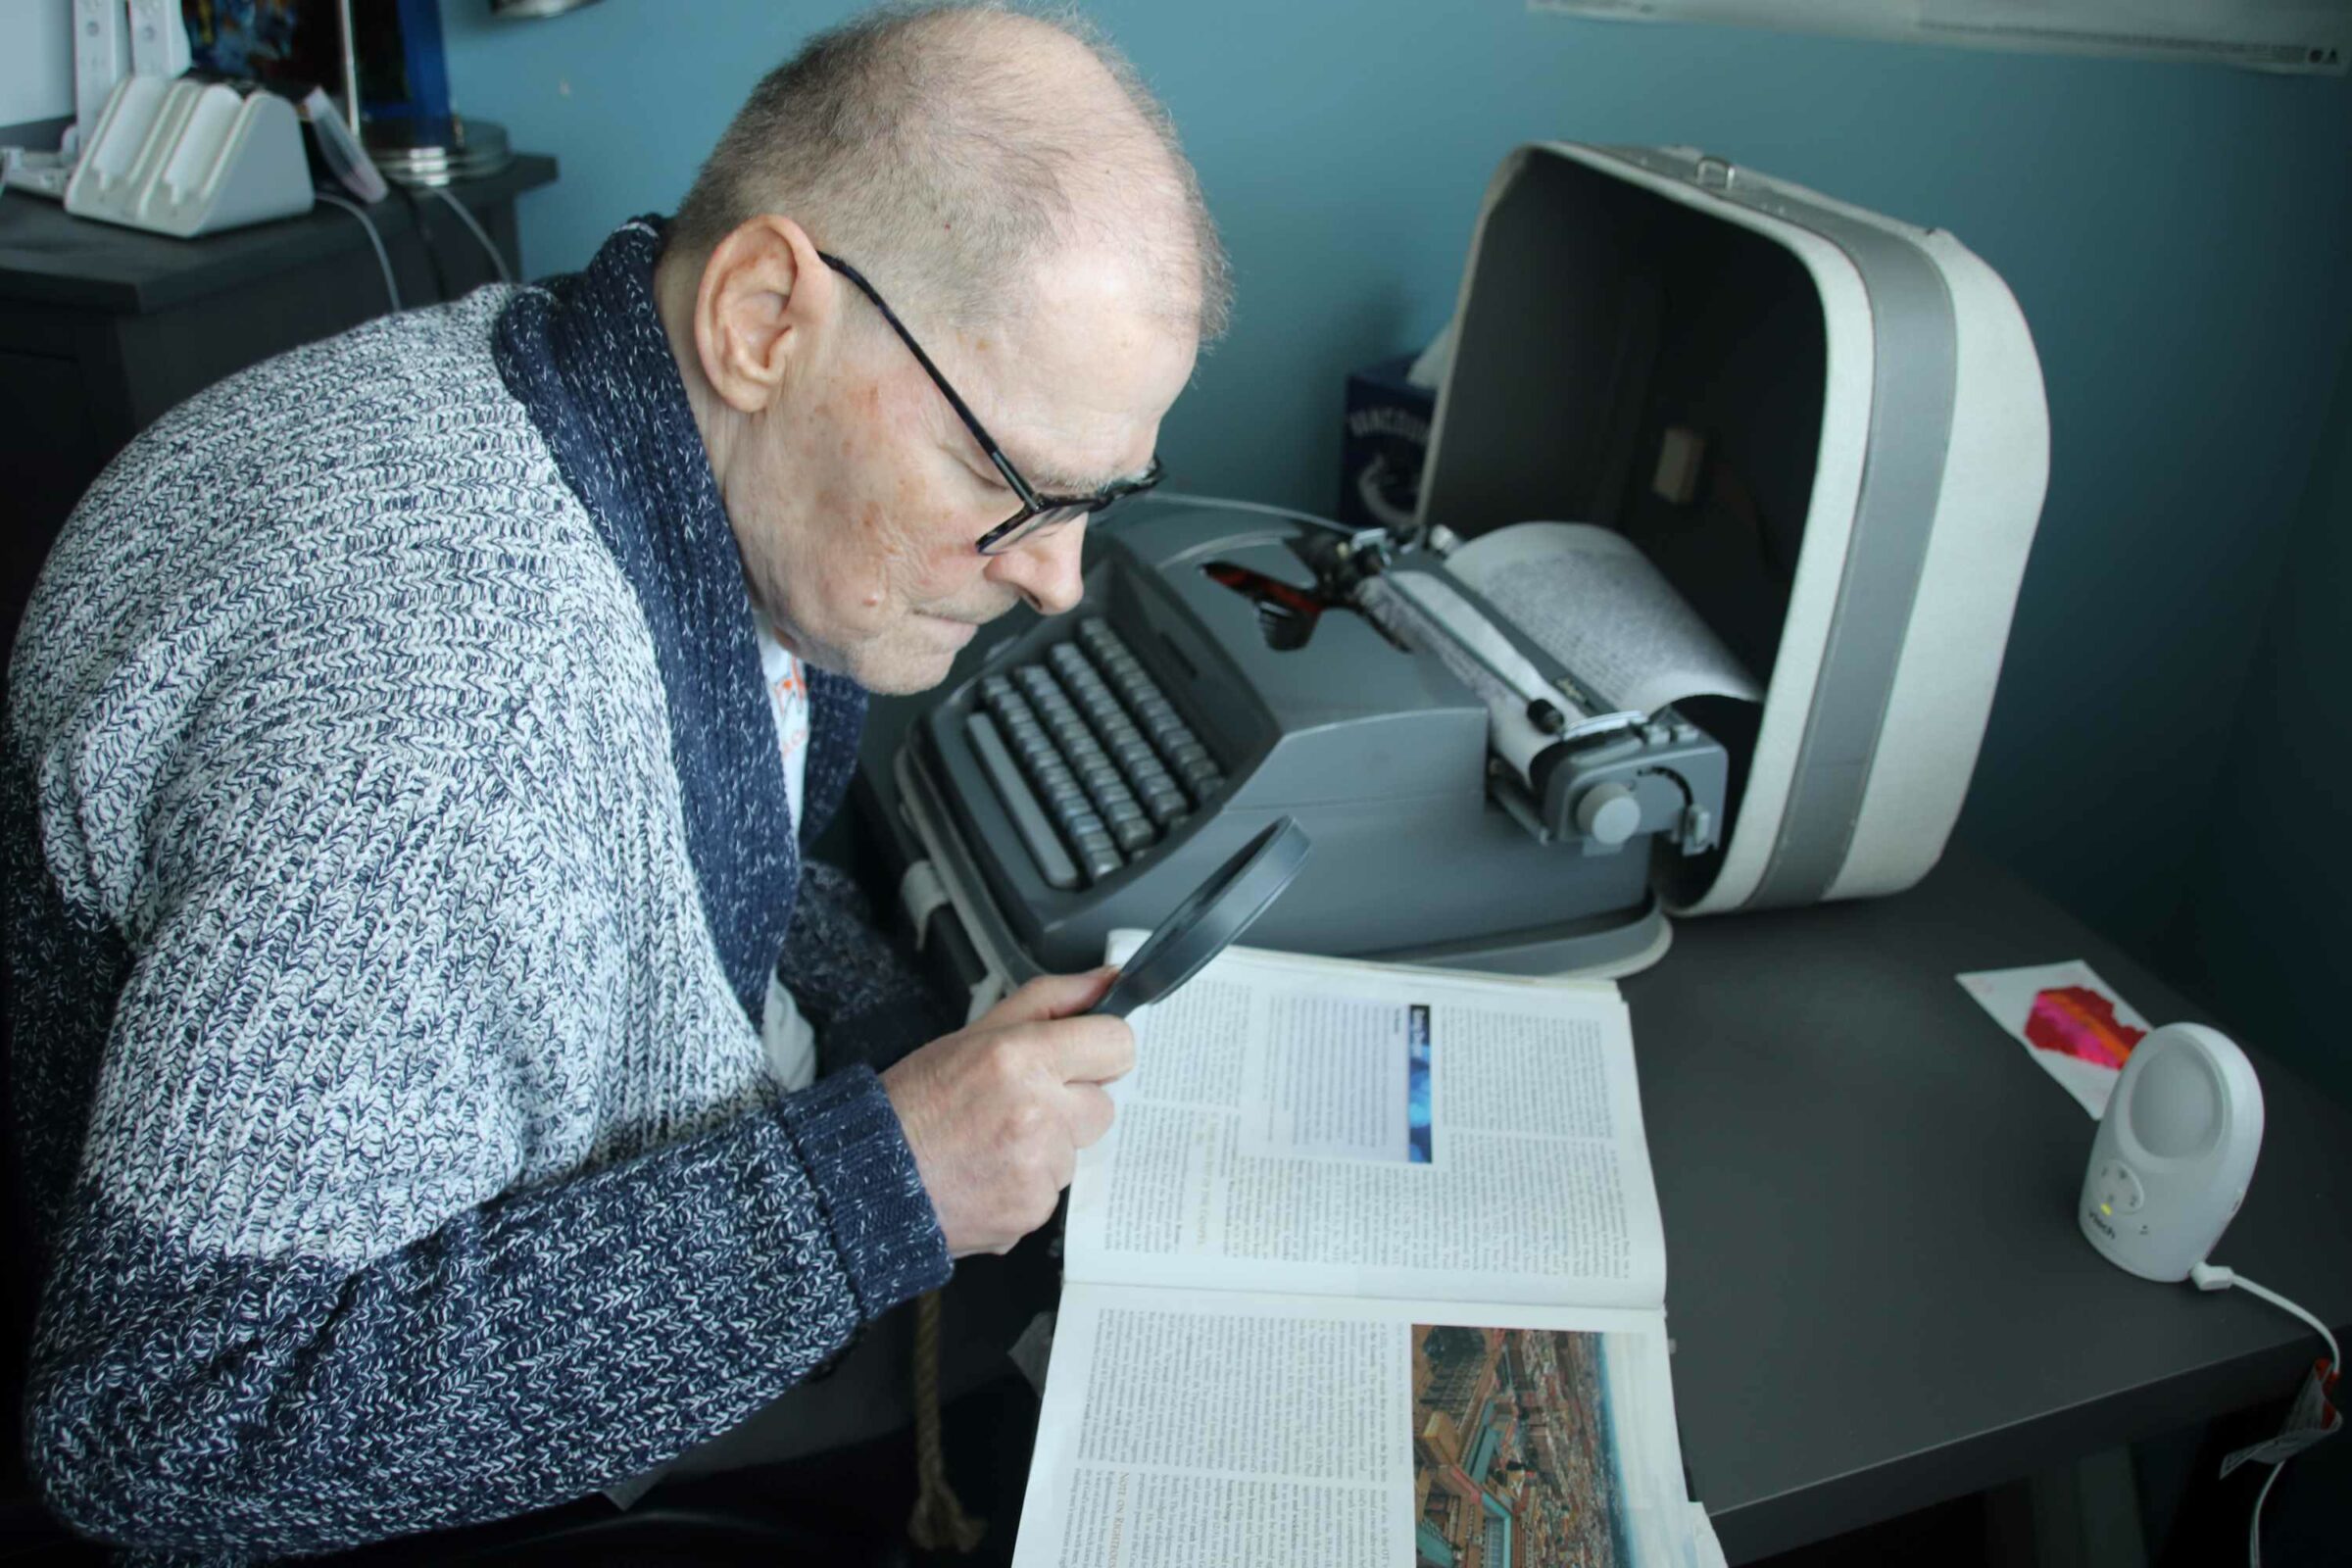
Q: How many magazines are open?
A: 1